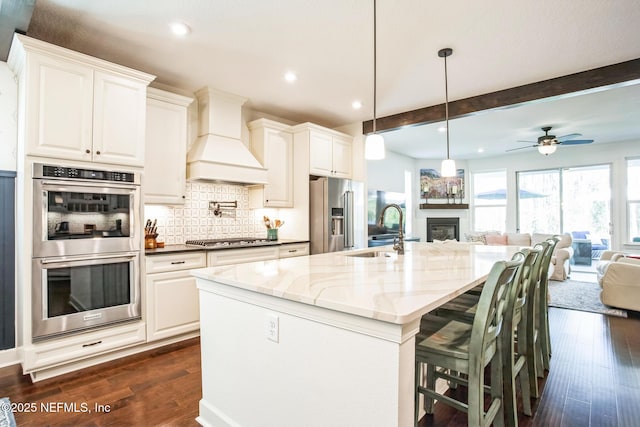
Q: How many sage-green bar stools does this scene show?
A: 4